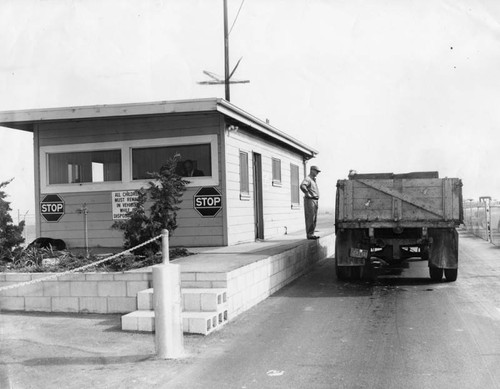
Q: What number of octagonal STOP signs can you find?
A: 2